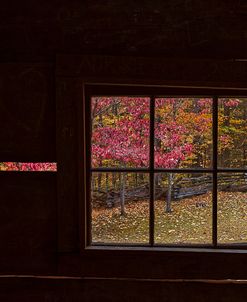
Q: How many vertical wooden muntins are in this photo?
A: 2